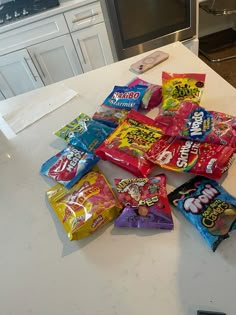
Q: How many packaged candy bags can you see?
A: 11